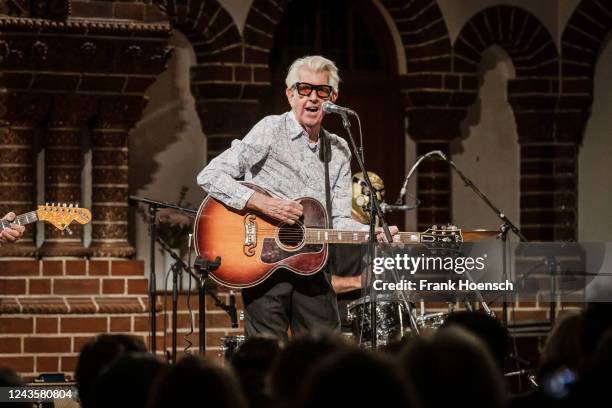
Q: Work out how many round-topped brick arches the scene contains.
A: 4